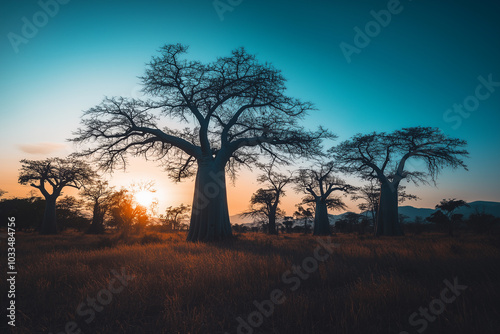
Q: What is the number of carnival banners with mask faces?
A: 0